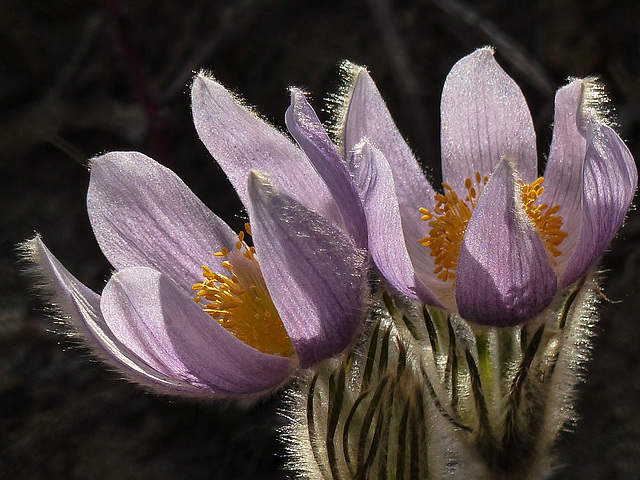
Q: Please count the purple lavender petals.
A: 12